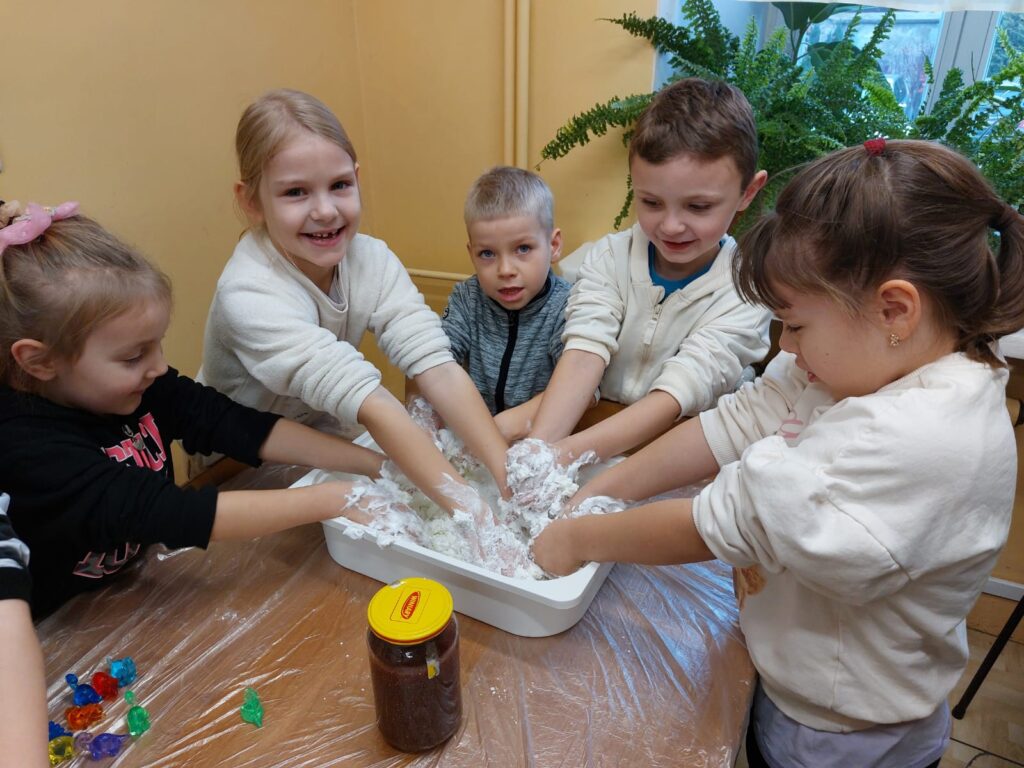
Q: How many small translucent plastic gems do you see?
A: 9